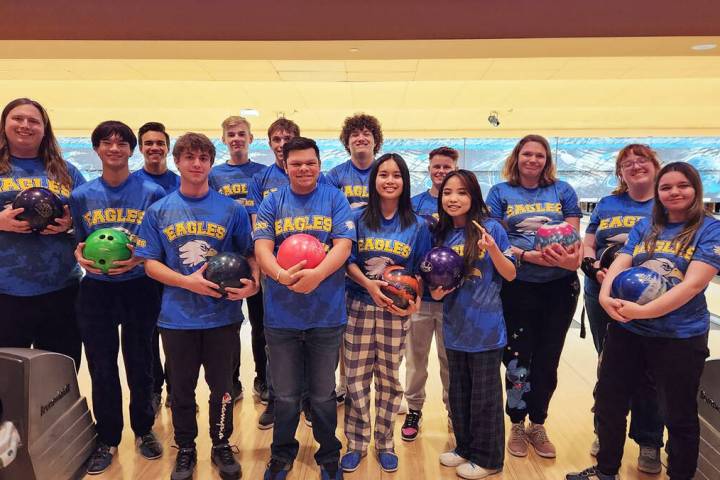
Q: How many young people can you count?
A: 14